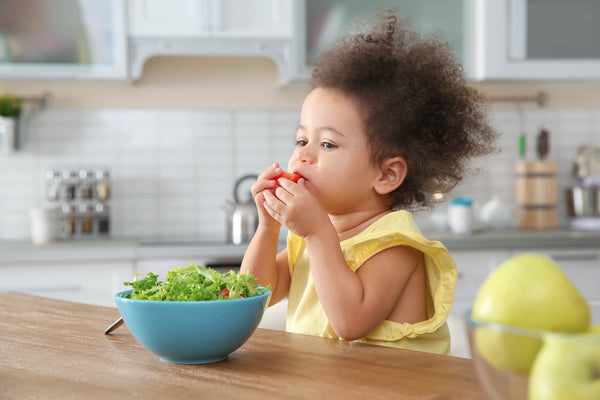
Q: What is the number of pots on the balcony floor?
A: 0